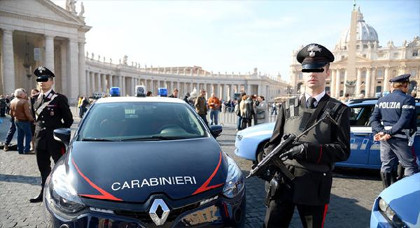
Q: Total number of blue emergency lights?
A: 2